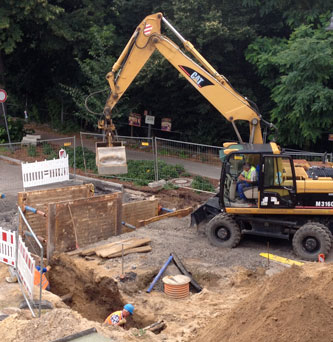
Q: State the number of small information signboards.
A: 3